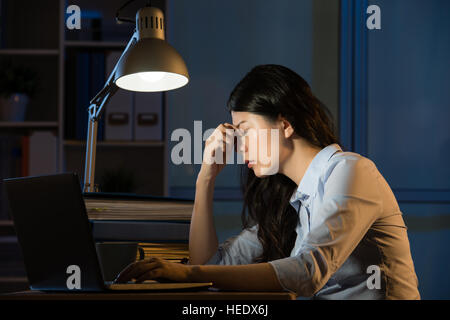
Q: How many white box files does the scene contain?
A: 2